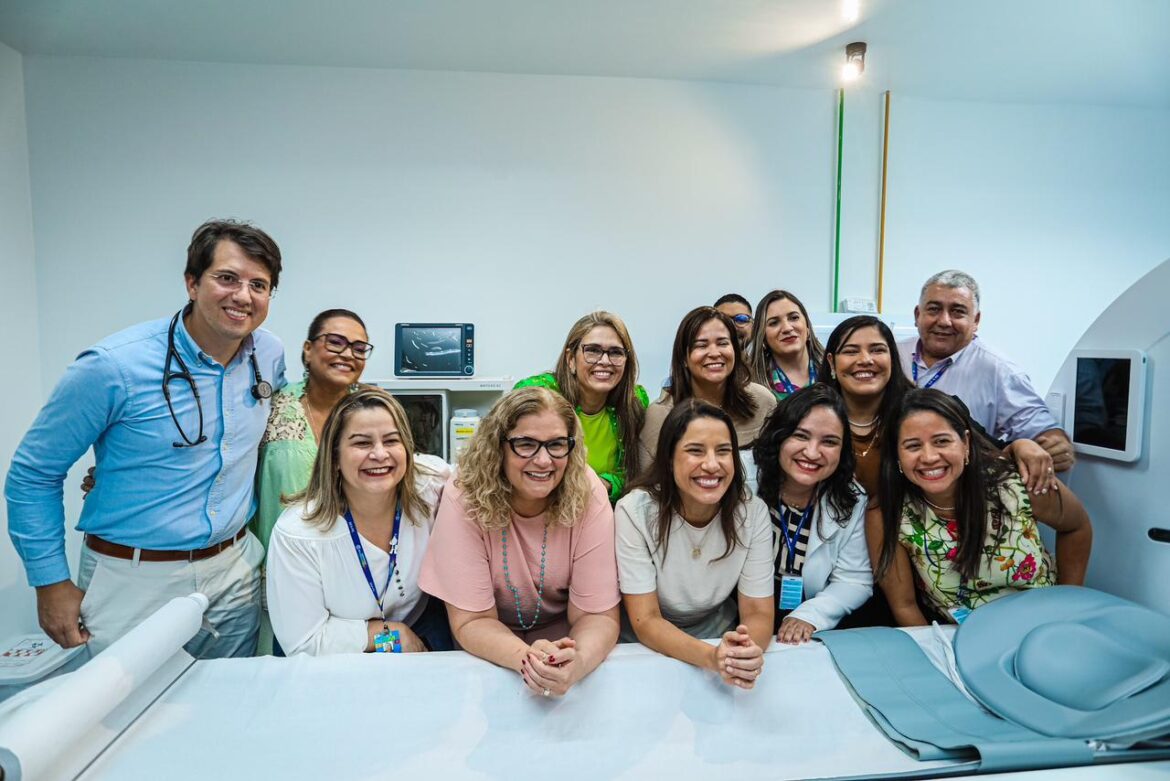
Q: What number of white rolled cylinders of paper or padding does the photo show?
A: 1